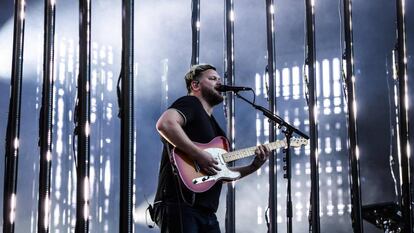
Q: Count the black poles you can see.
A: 10